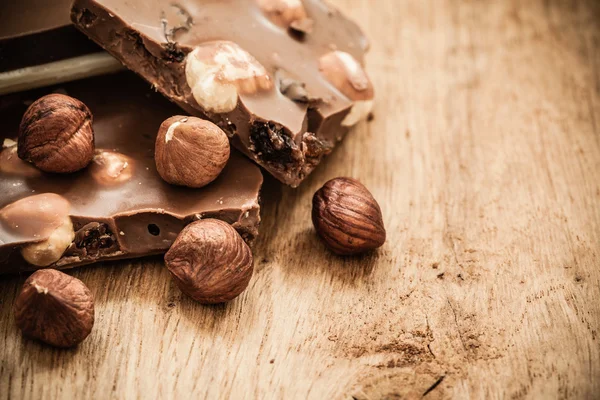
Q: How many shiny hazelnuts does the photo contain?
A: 5